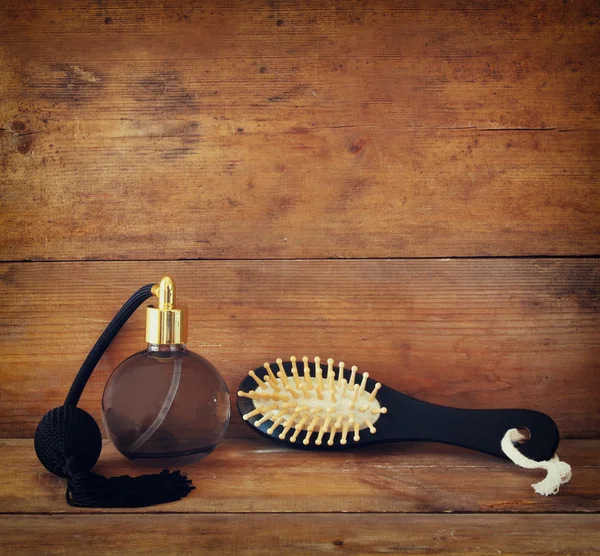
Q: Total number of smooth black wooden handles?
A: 1